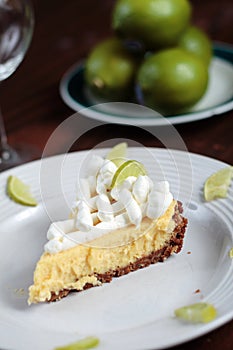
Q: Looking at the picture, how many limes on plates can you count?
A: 4